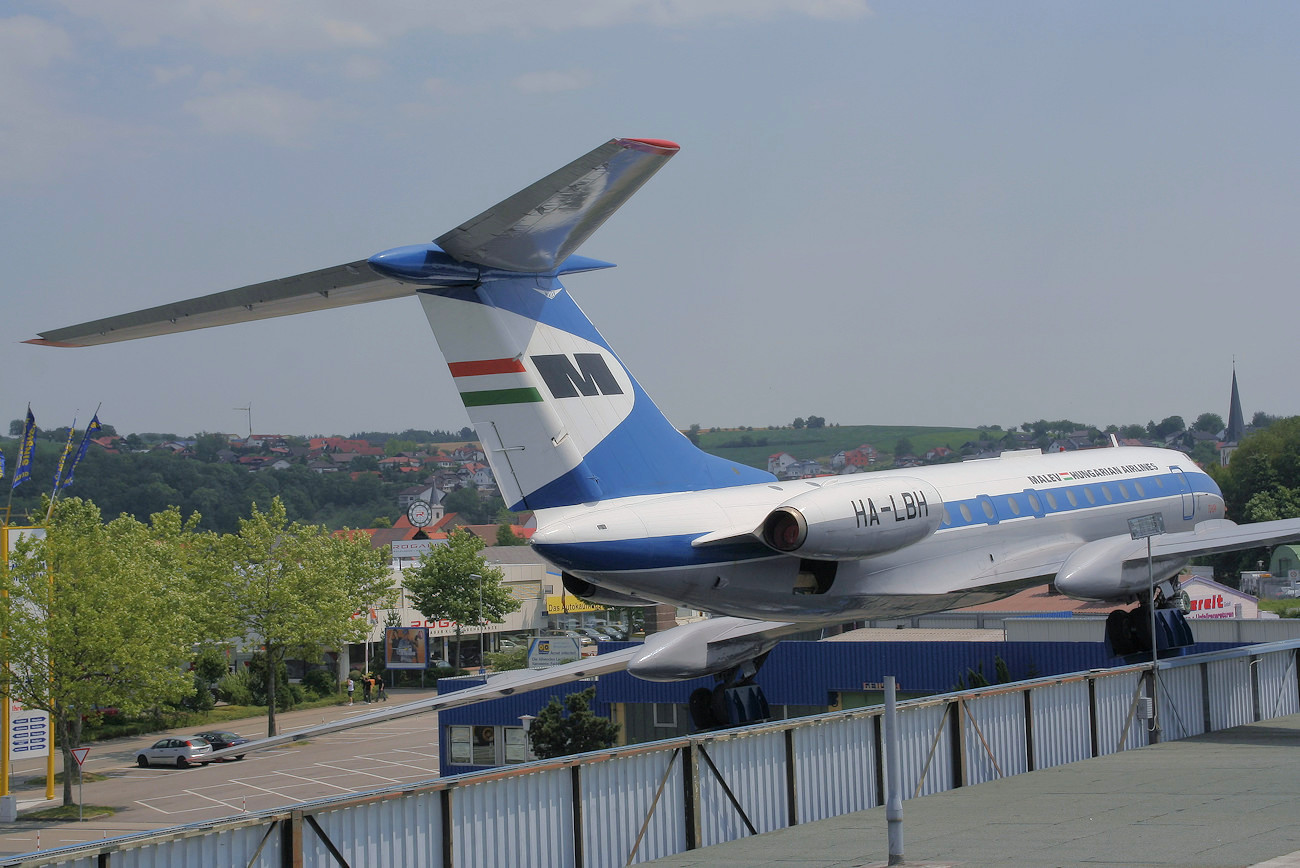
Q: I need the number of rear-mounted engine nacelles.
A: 2